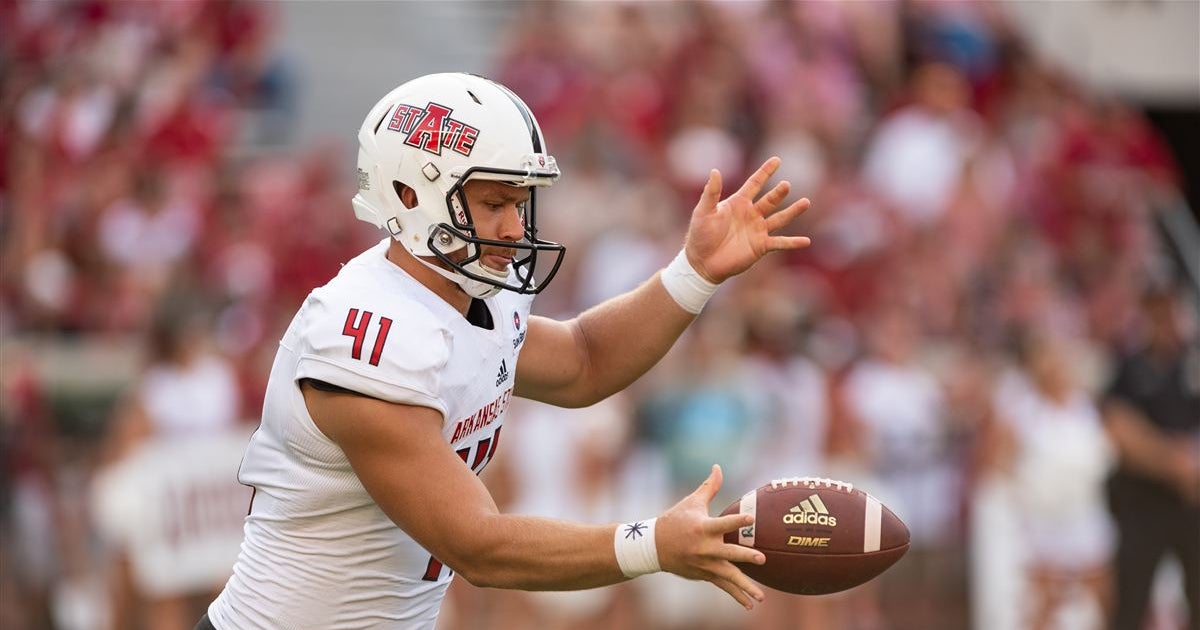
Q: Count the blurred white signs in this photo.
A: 1